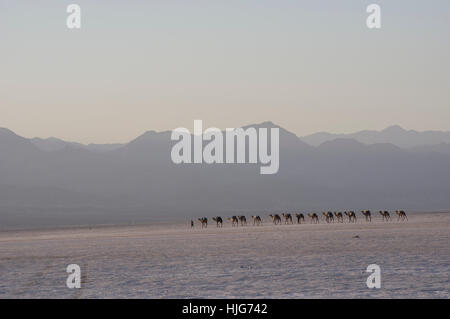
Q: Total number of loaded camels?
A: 15